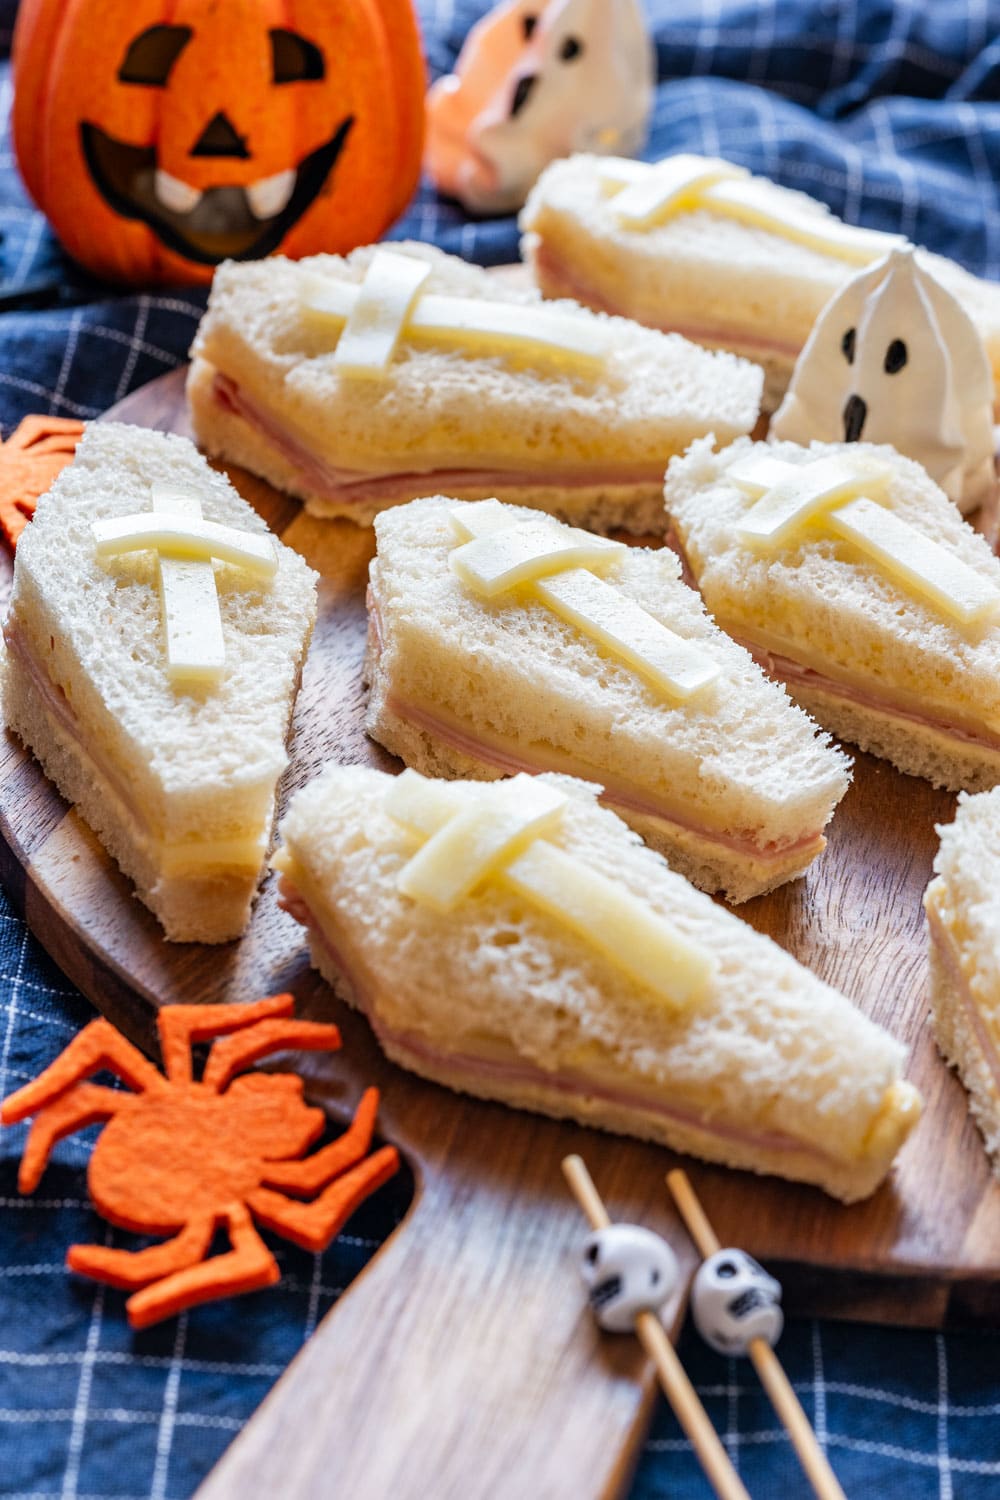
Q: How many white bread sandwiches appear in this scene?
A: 7